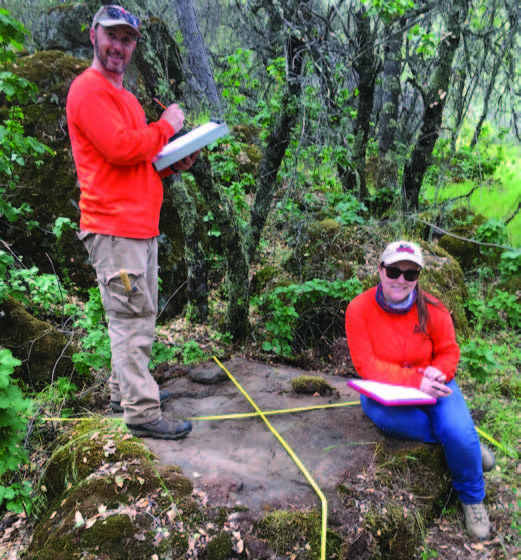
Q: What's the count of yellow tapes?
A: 2